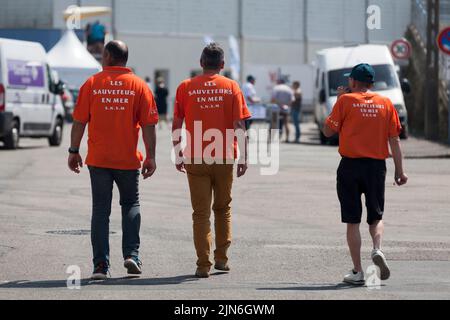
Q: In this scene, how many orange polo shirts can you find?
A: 3